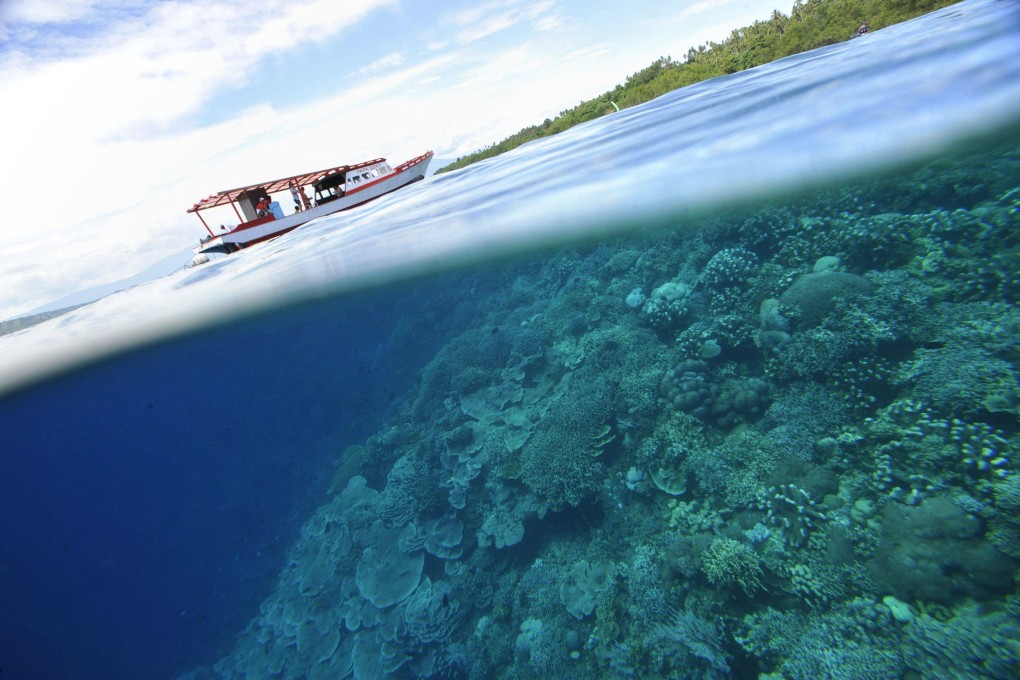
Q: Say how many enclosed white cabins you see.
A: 1